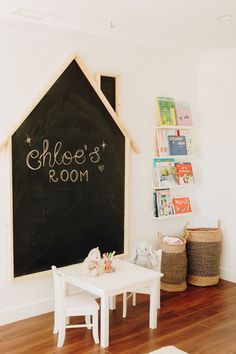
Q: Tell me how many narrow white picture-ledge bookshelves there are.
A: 4